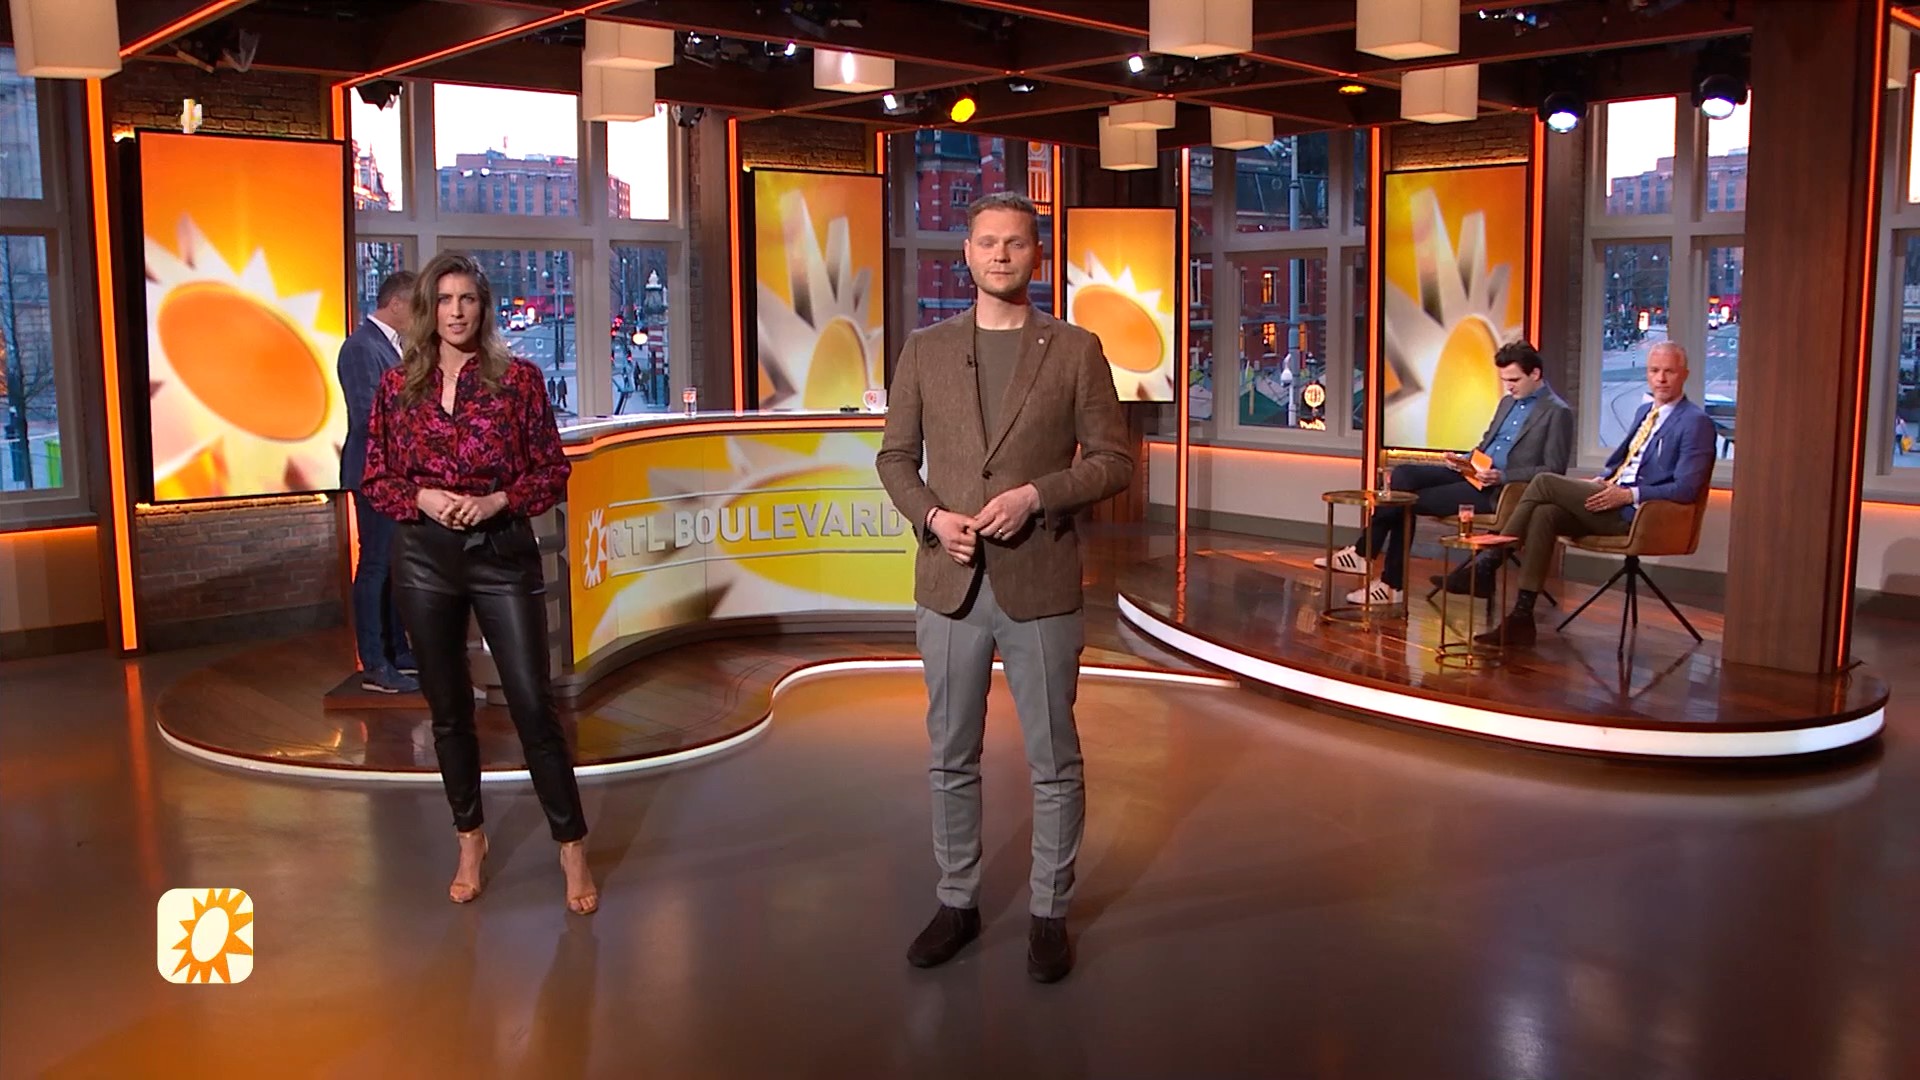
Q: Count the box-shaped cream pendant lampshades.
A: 11